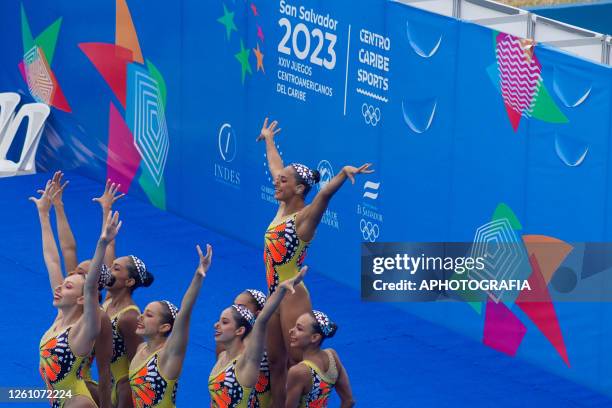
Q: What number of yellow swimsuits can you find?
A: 8